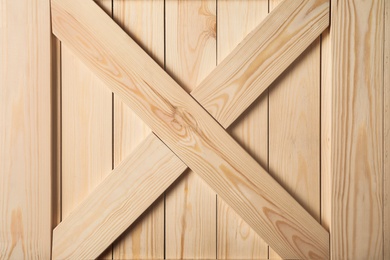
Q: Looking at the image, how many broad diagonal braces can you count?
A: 2